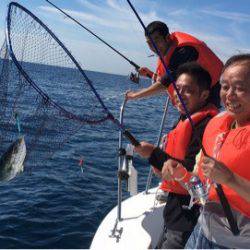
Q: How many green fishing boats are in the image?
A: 0